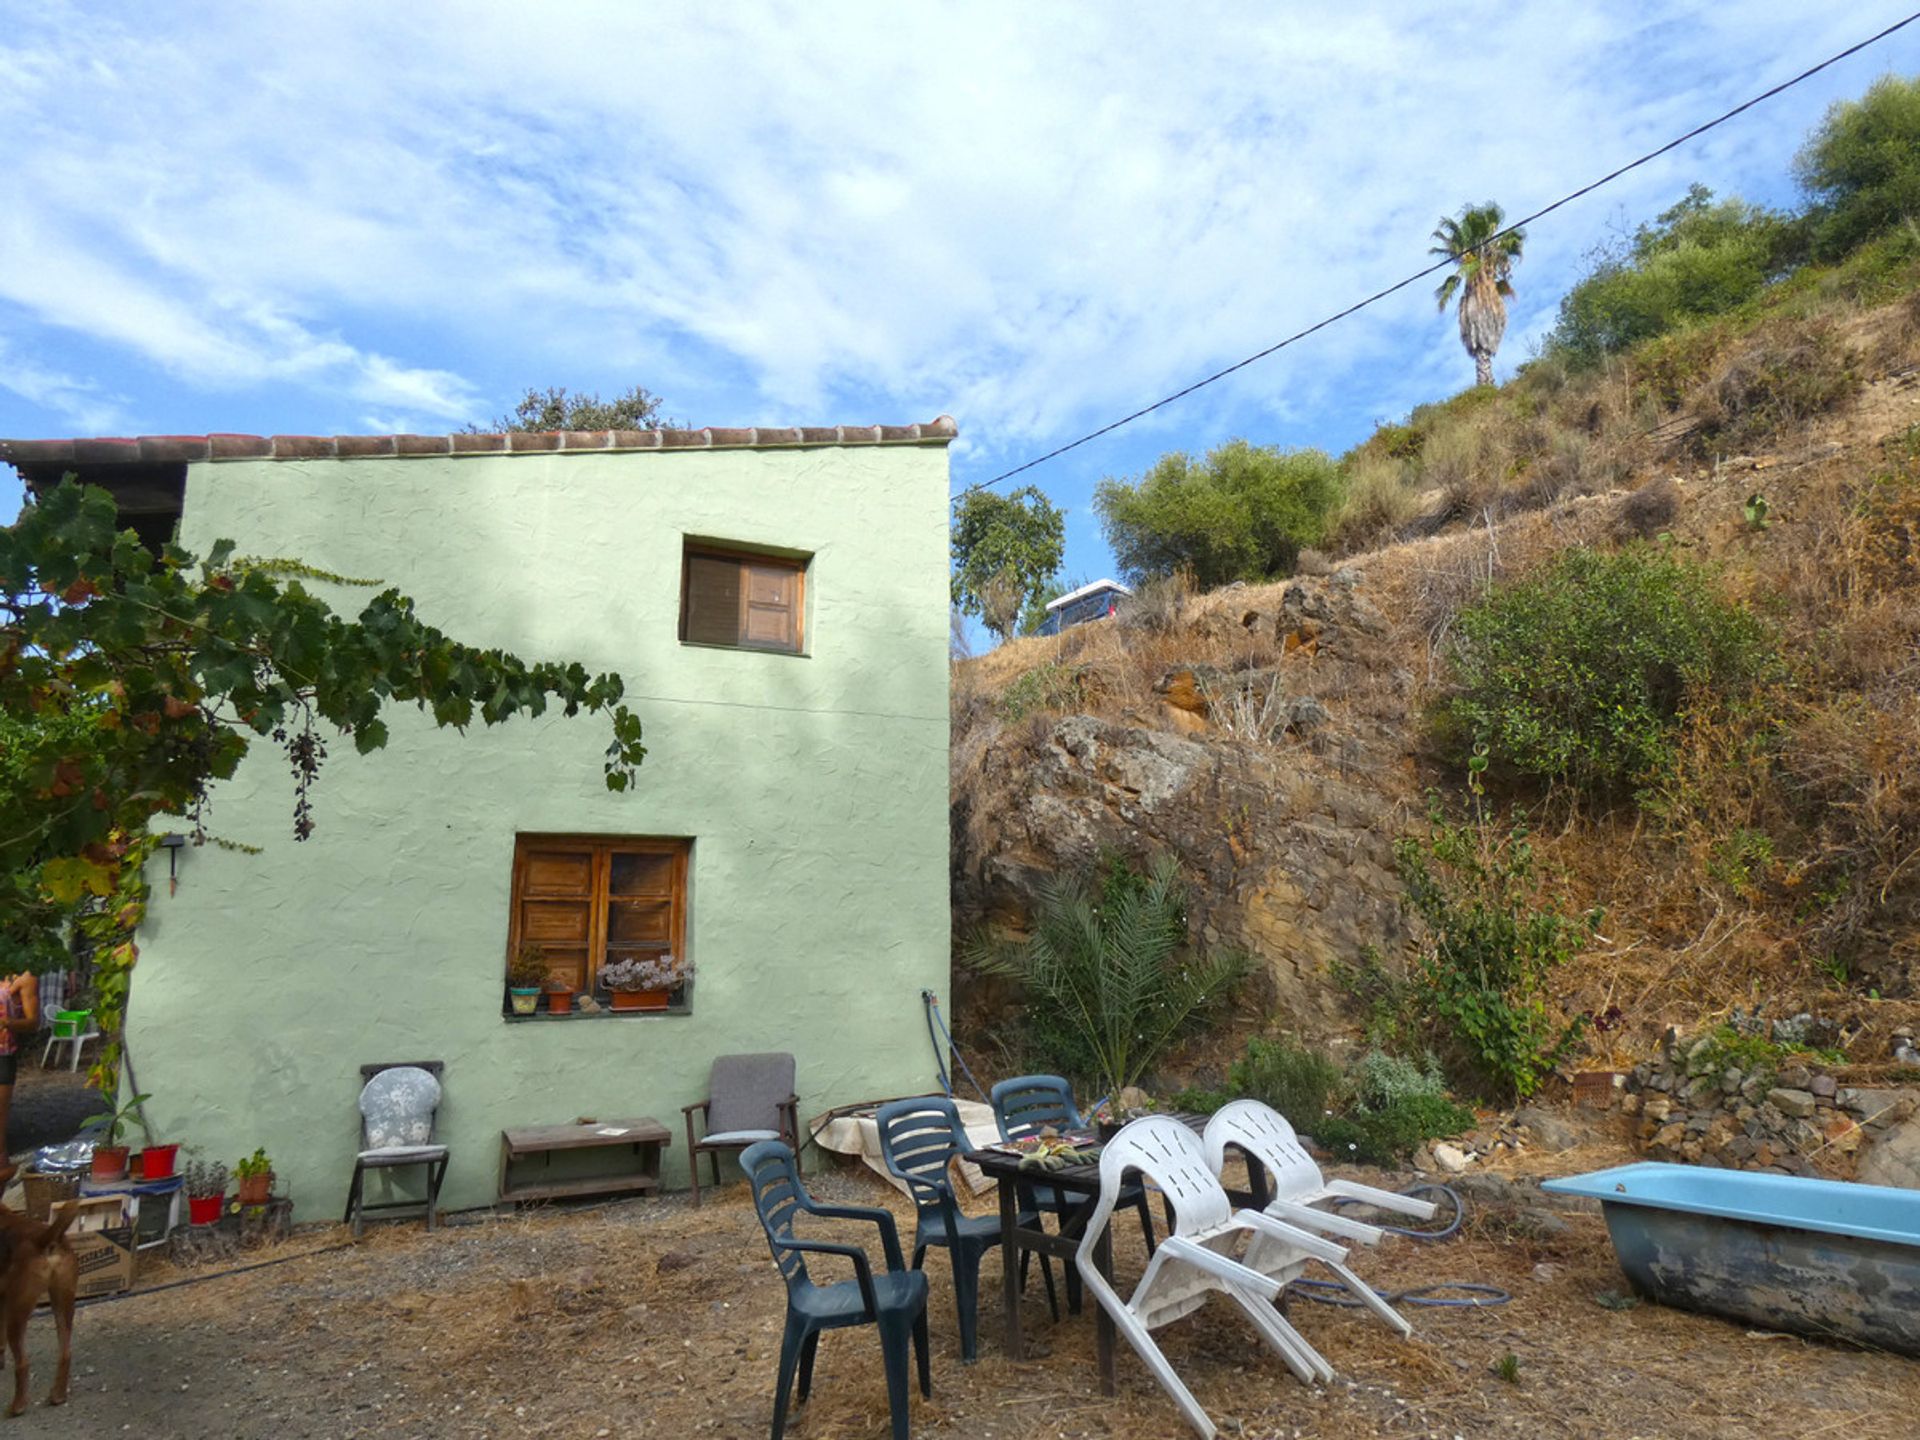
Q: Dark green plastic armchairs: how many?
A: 3